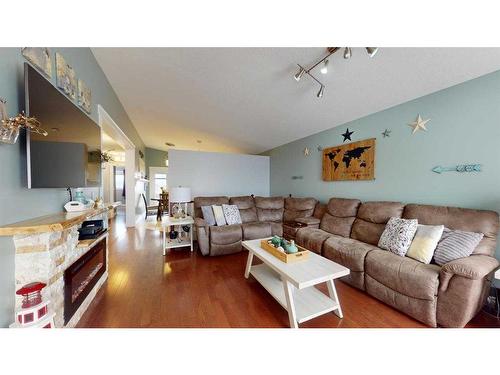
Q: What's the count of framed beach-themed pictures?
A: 3